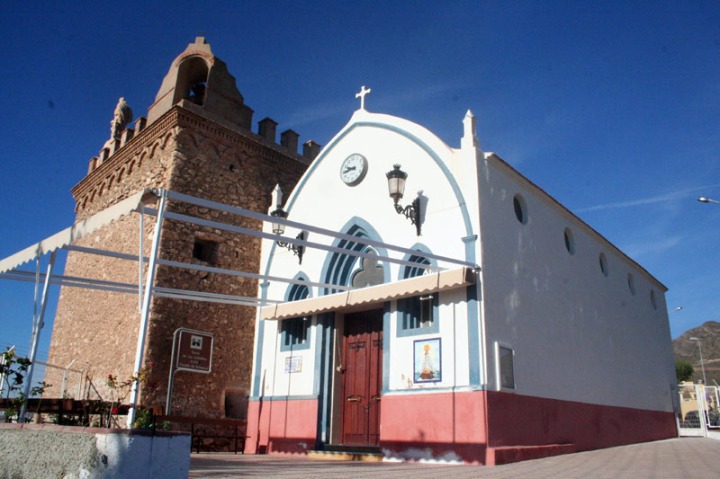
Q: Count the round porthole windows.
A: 5